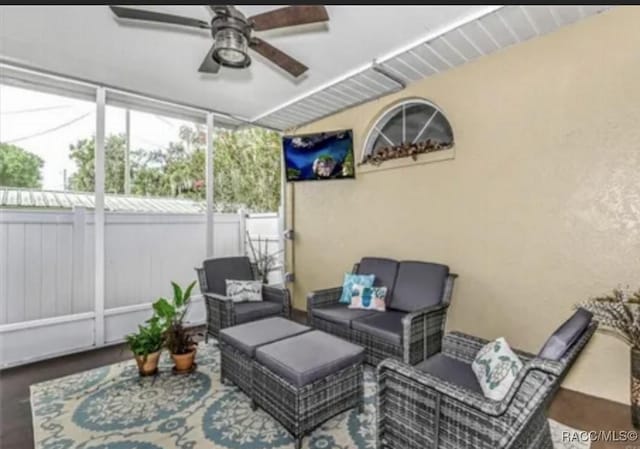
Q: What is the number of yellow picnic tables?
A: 0